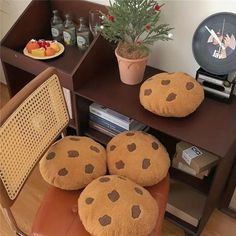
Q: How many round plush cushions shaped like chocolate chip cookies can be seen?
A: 4